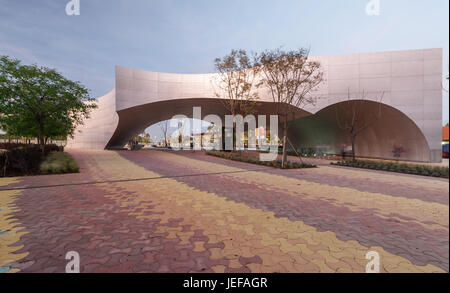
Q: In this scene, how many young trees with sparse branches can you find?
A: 3